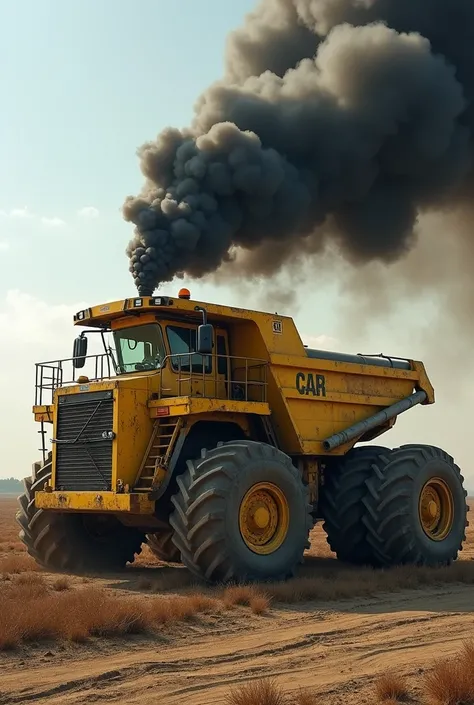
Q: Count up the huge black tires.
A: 5